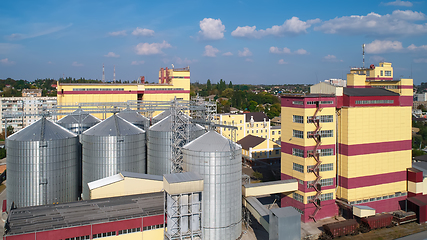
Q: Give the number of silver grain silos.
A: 7